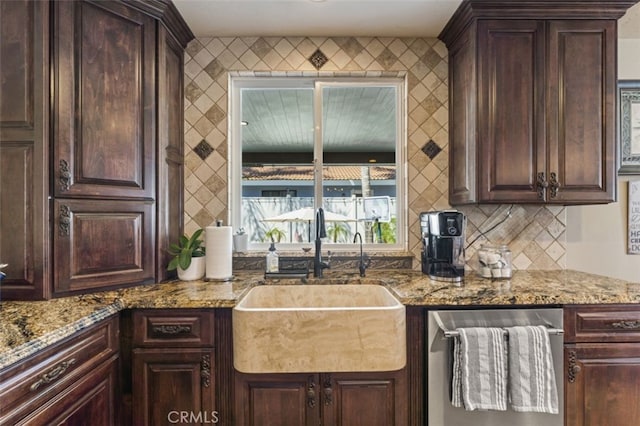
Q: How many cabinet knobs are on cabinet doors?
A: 8